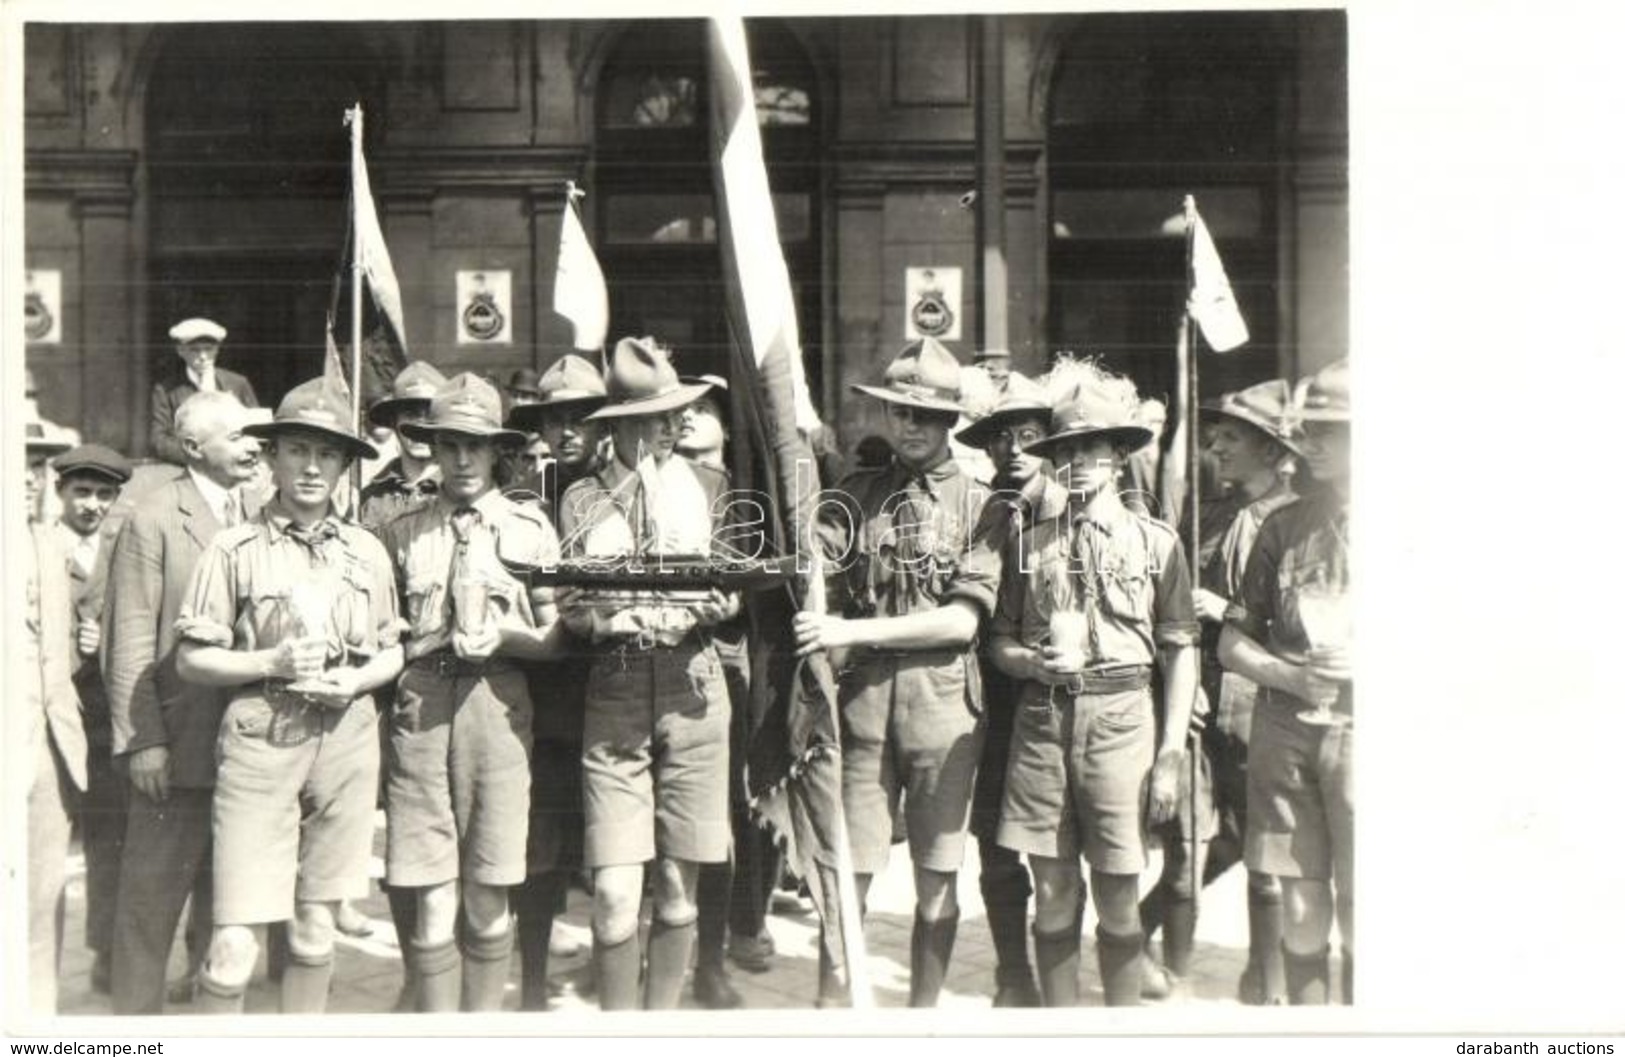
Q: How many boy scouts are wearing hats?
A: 11